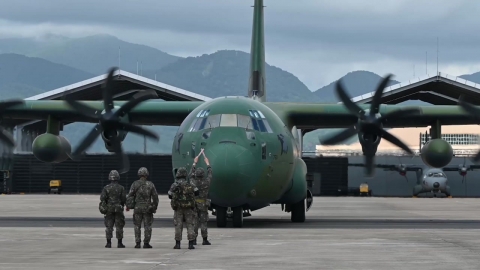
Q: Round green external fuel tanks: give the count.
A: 2